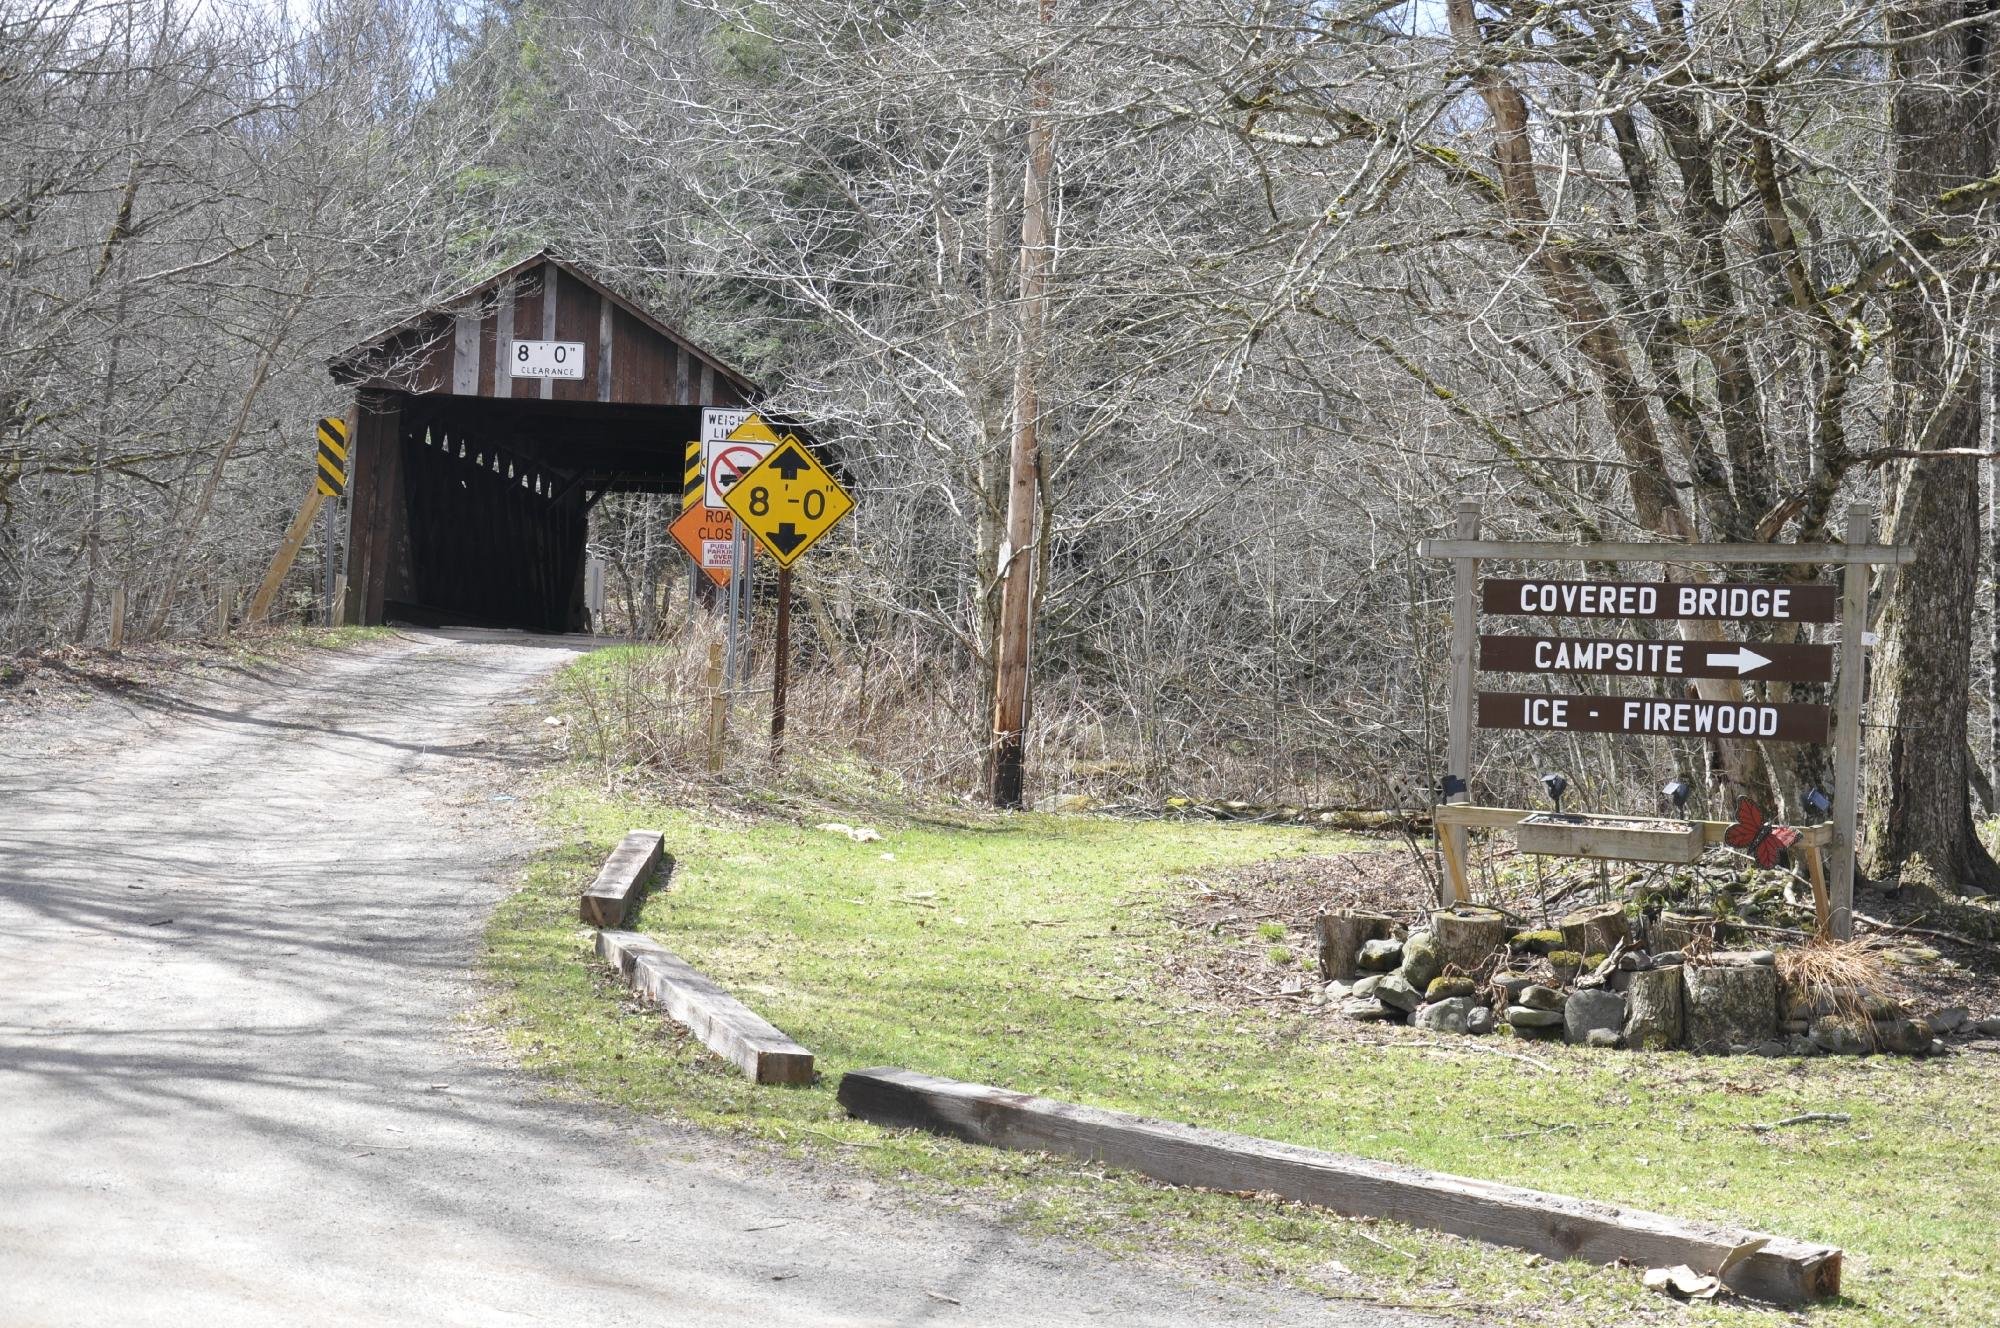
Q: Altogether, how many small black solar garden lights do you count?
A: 4